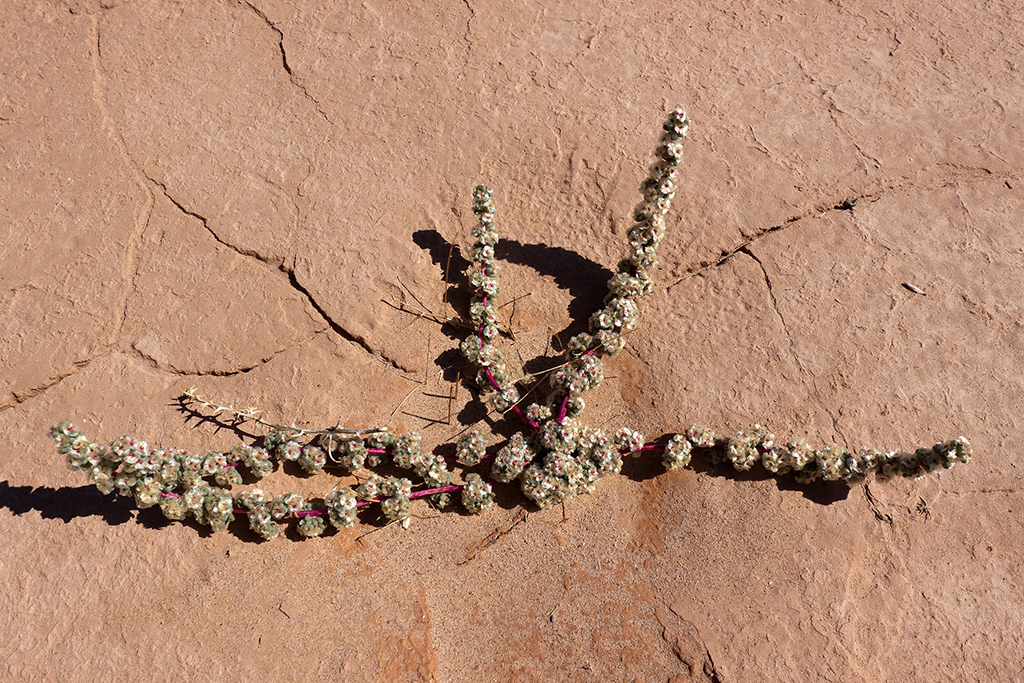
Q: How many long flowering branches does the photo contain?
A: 5